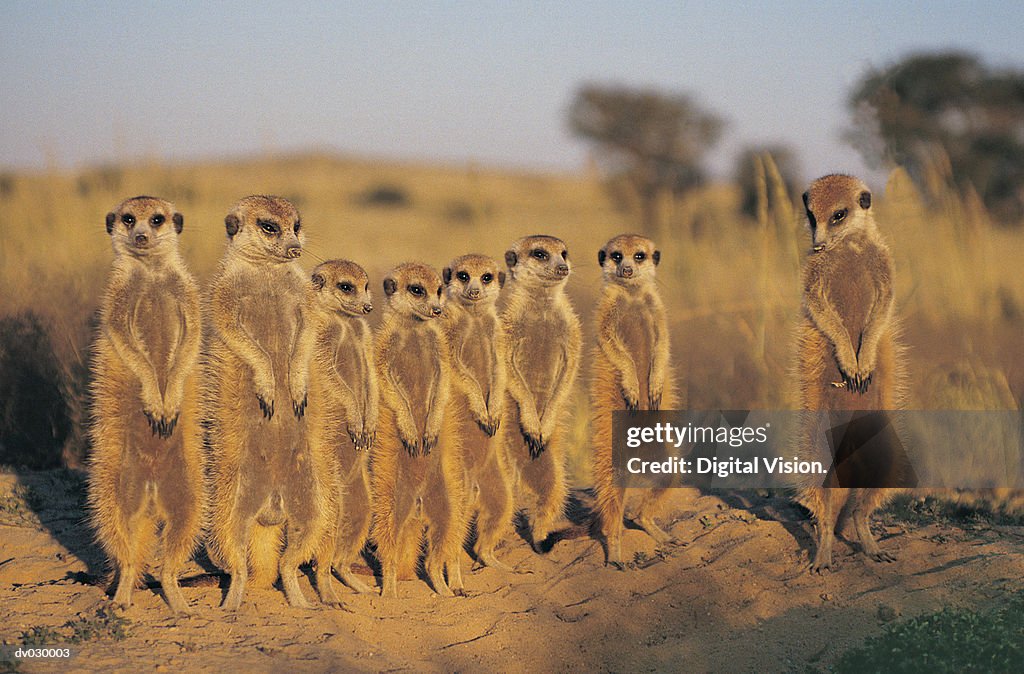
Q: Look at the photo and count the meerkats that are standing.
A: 8